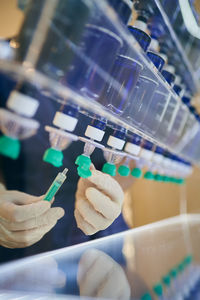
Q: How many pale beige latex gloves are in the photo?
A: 2